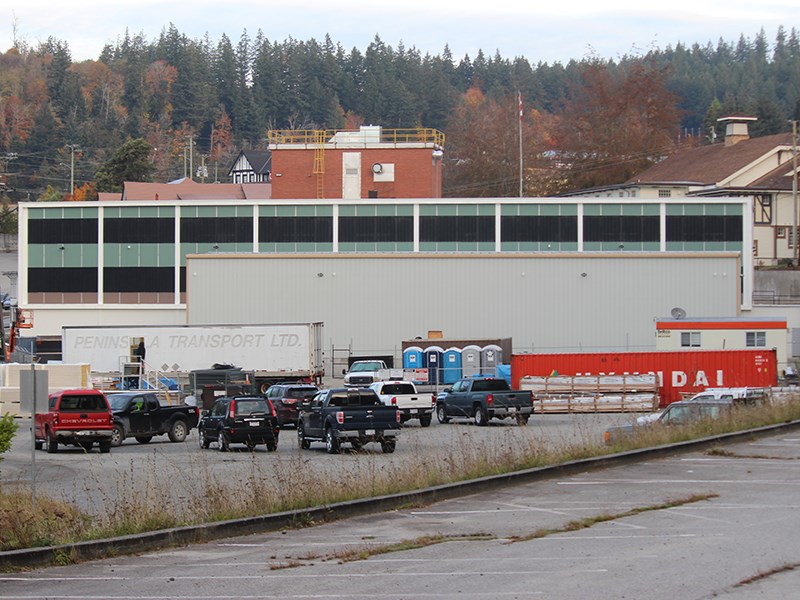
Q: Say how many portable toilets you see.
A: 5